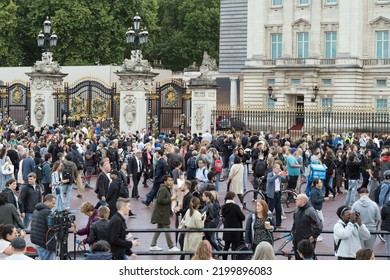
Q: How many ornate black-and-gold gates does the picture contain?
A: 3